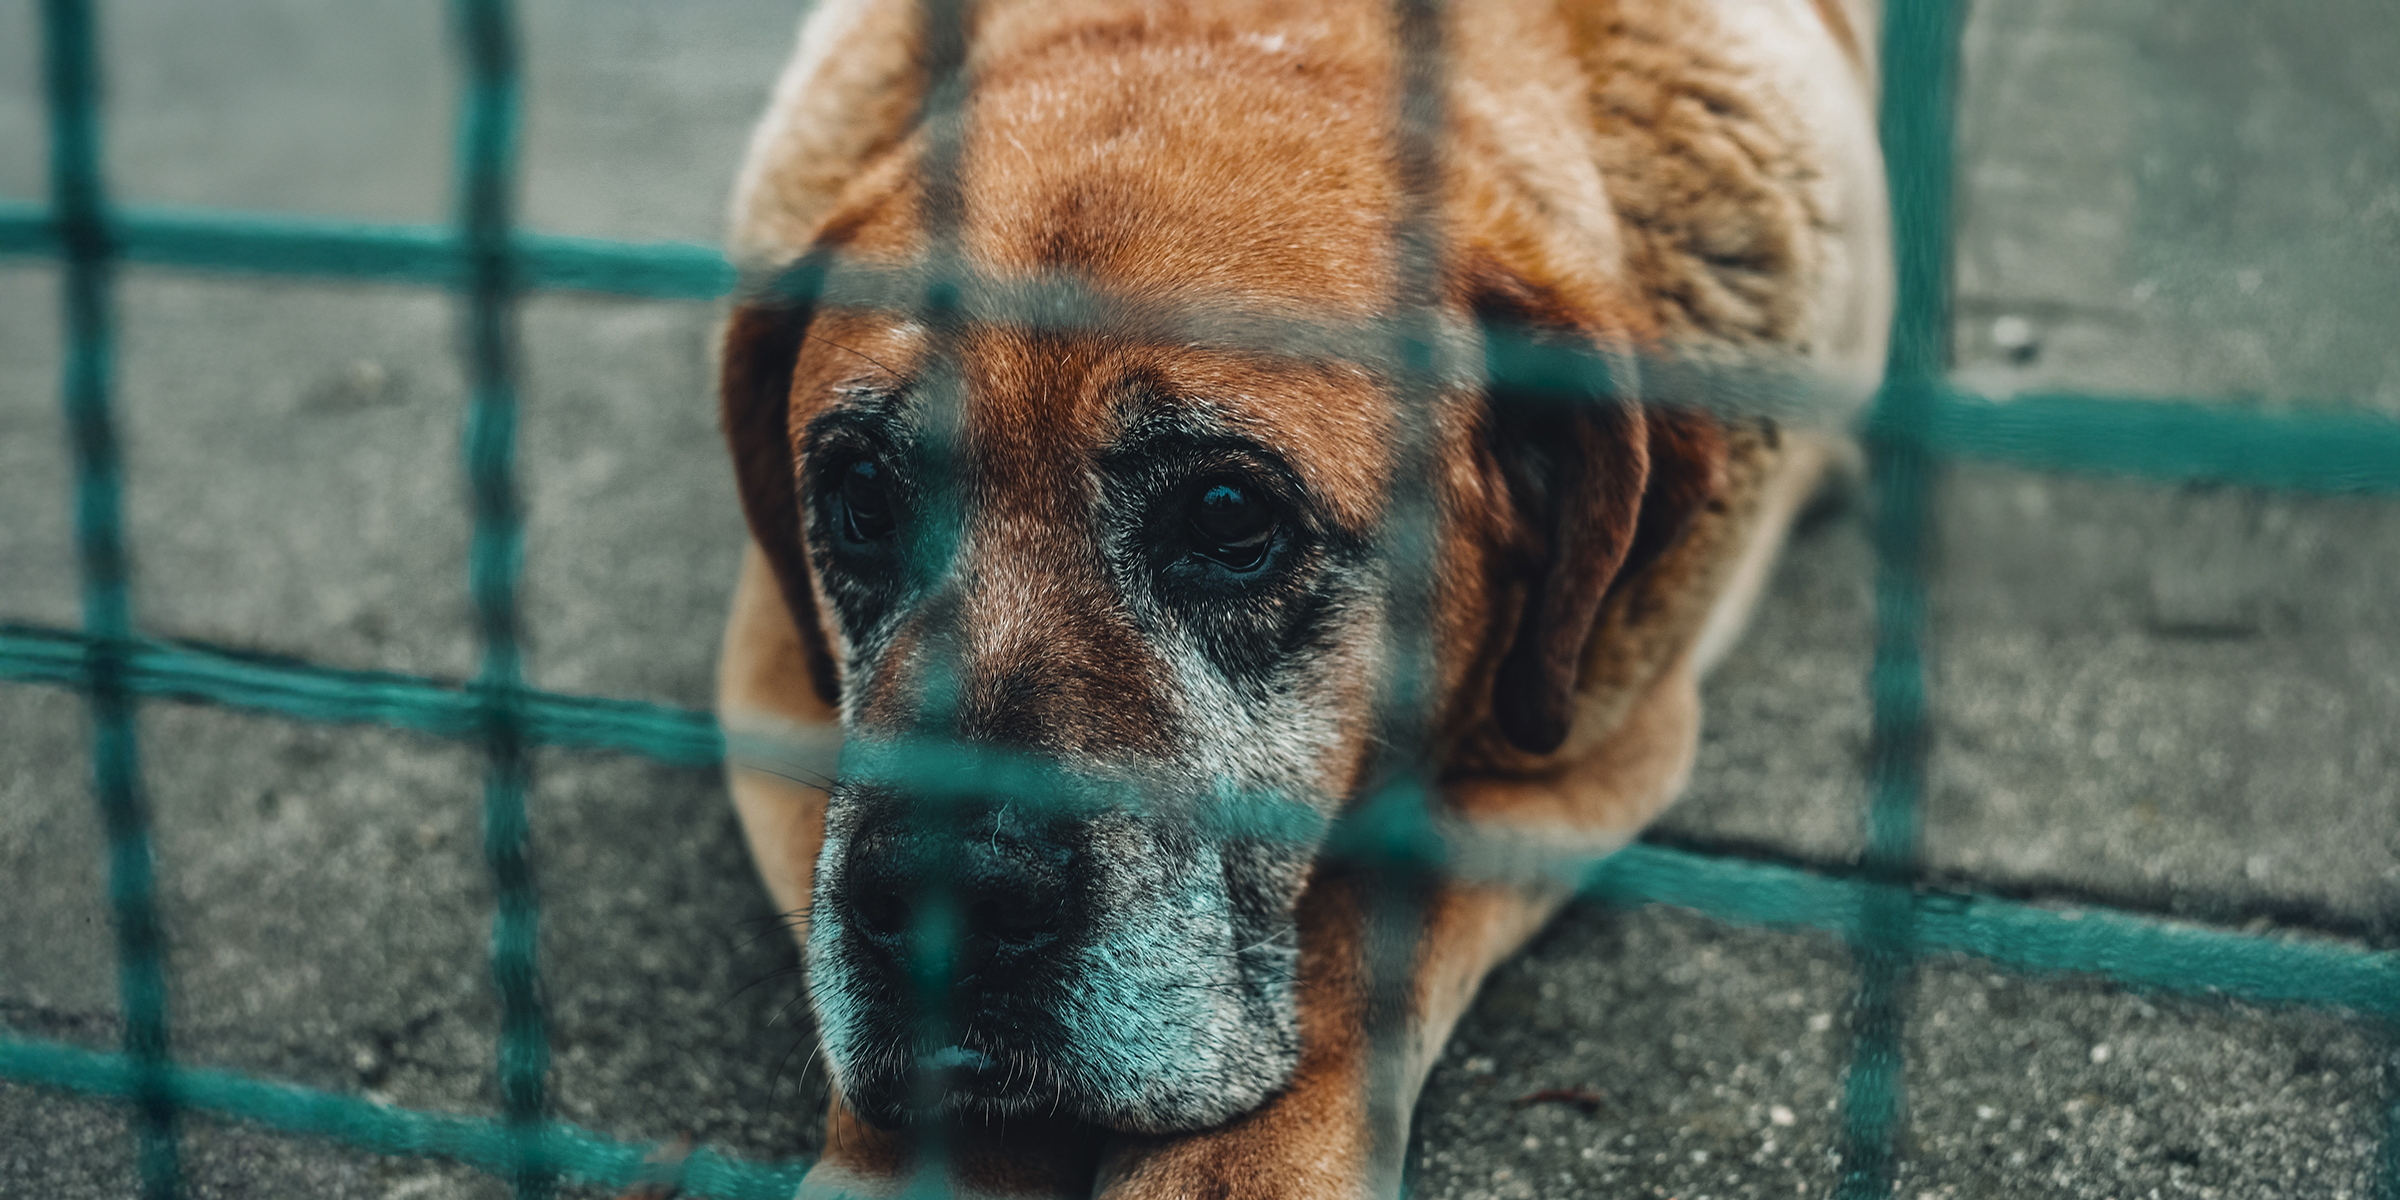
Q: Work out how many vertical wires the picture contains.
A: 5